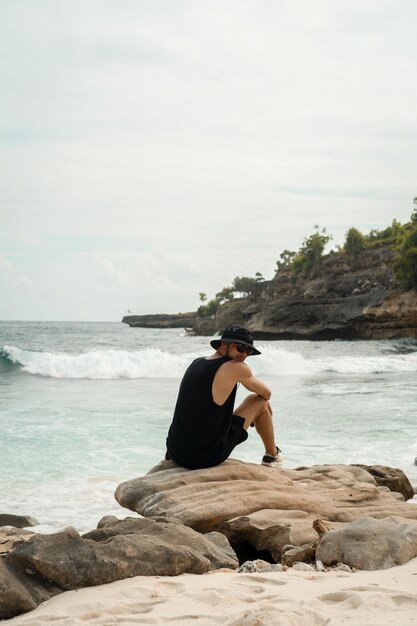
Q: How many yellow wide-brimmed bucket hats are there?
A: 0